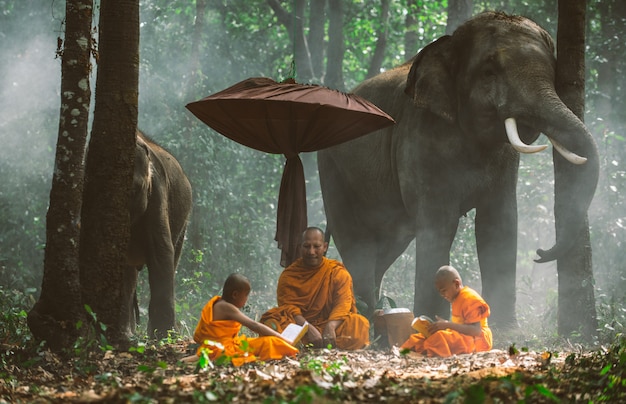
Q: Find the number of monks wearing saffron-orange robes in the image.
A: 3